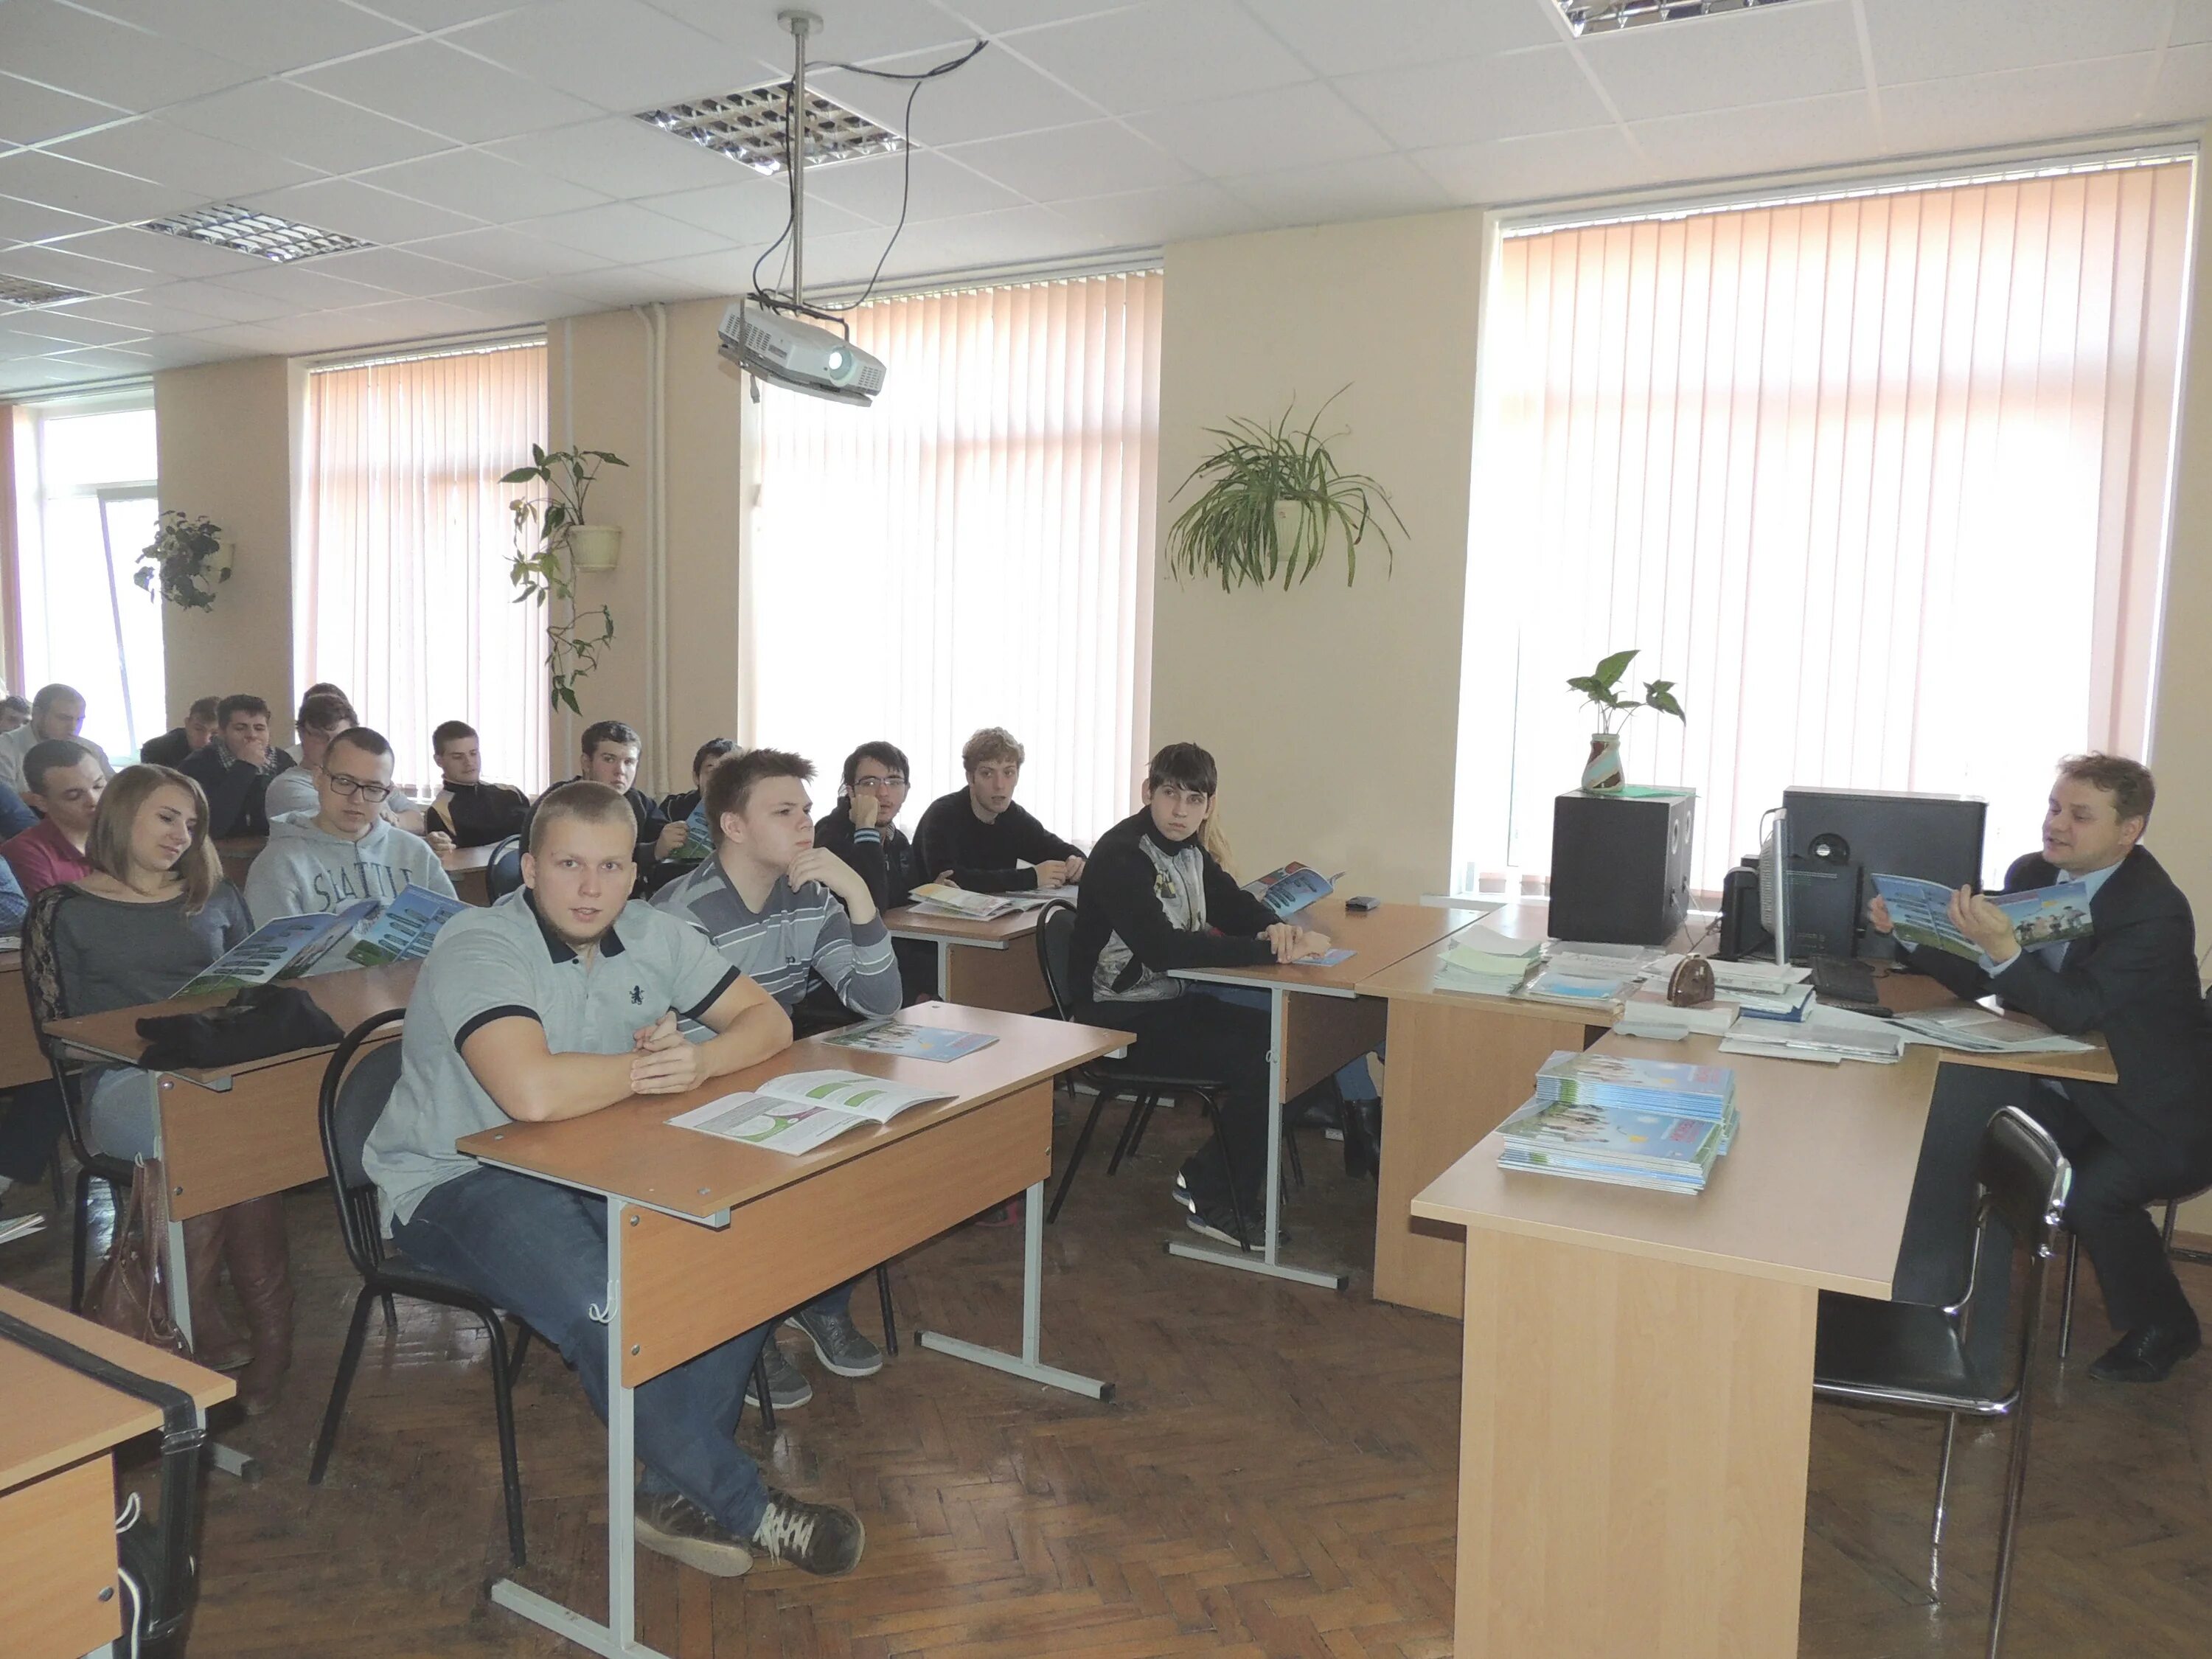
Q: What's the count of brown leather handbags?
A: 1